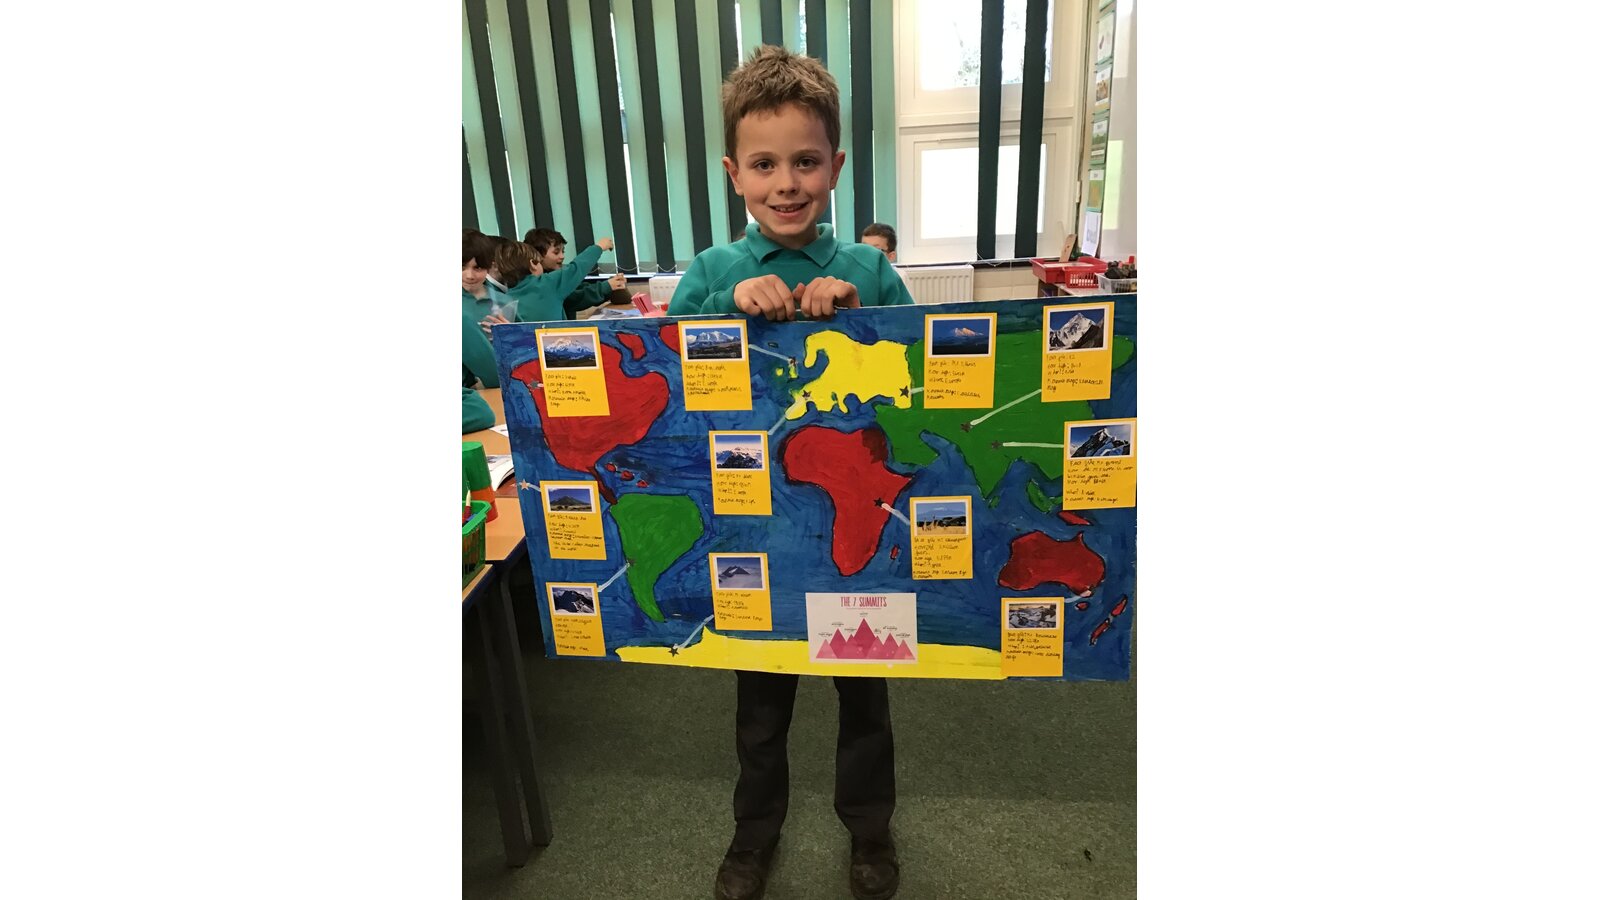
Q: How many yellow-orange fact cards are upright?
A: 11